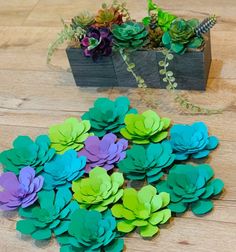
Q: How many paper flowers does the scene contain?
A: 14